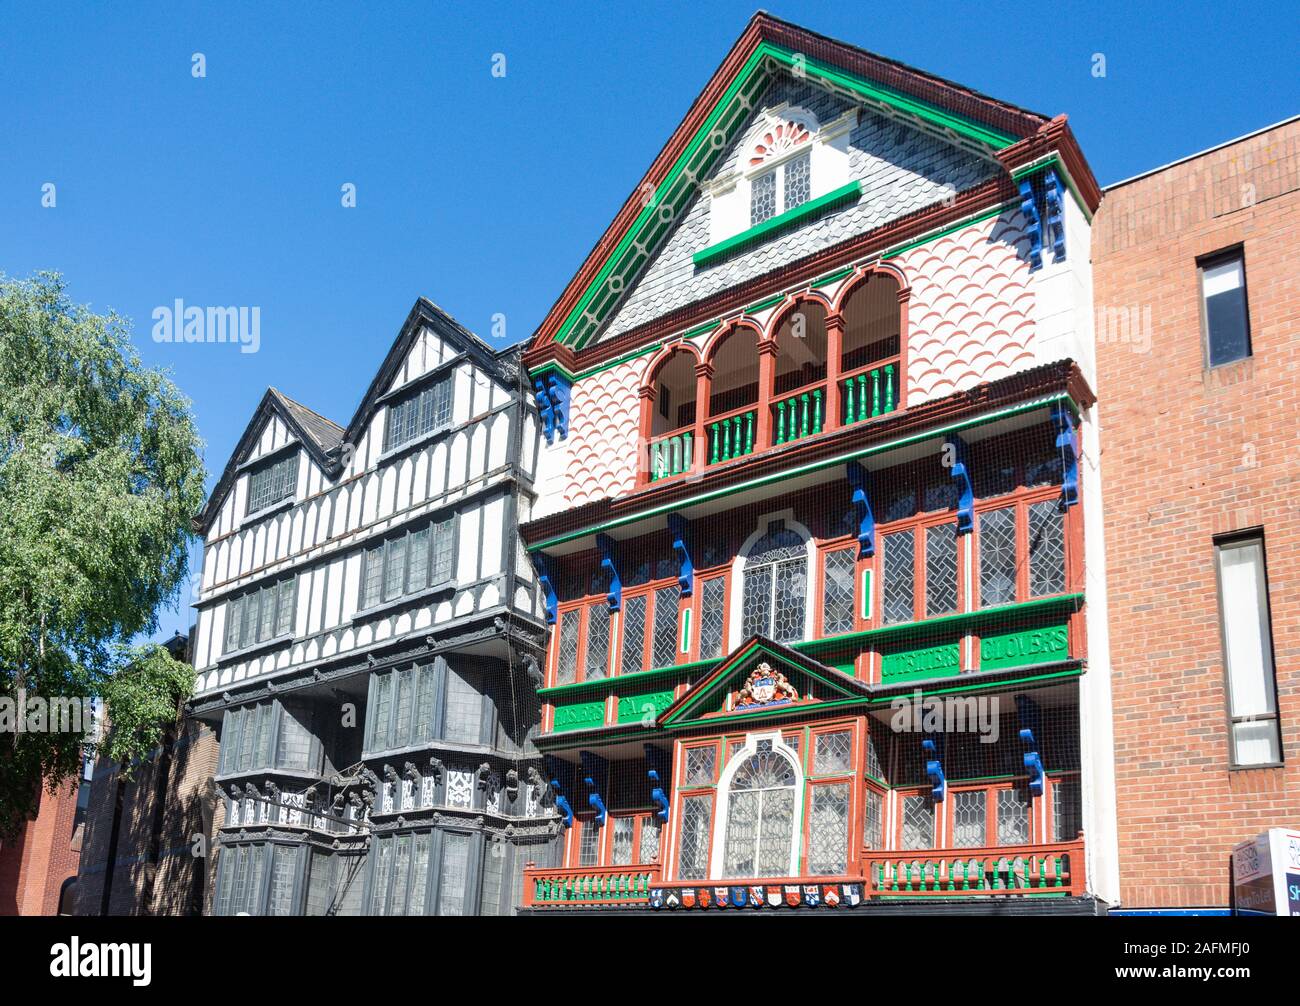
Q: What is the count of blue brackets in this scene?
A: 15